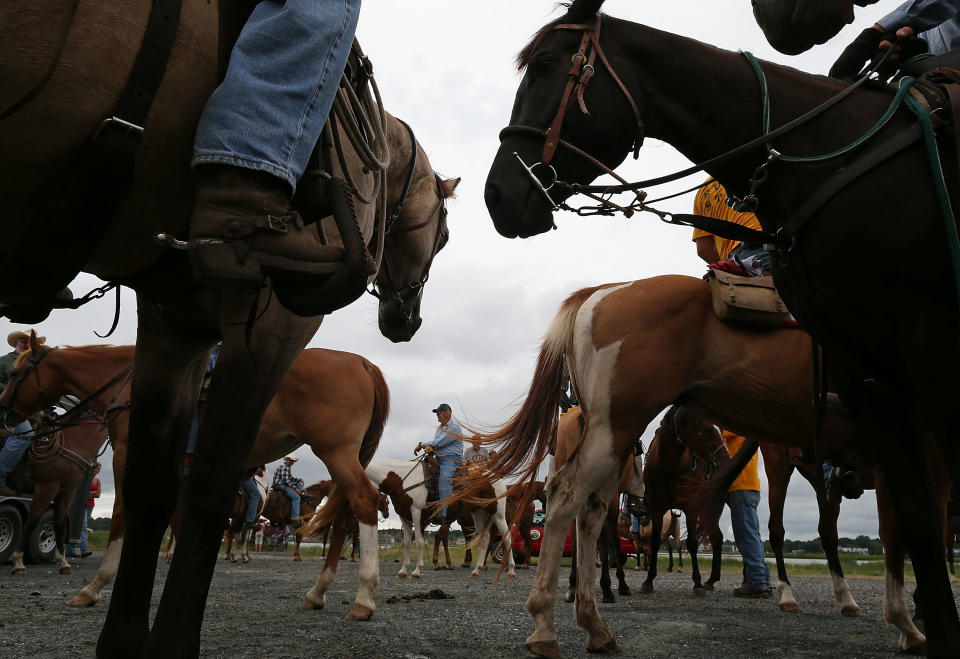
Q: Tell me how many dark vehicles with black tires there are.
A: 1